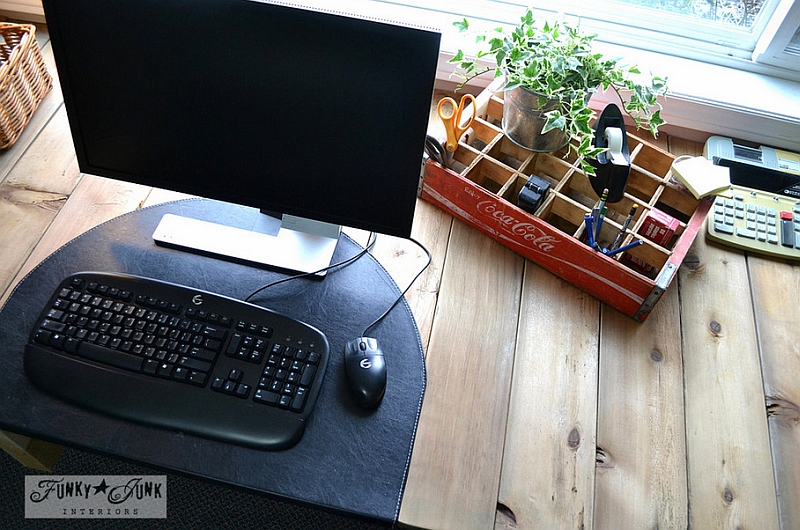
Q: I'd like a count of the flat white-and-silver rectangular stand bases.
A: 1